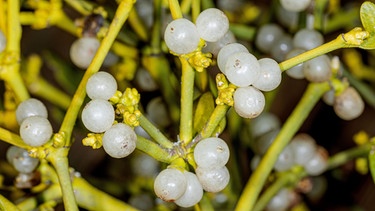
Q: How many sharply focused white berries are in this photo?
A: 15